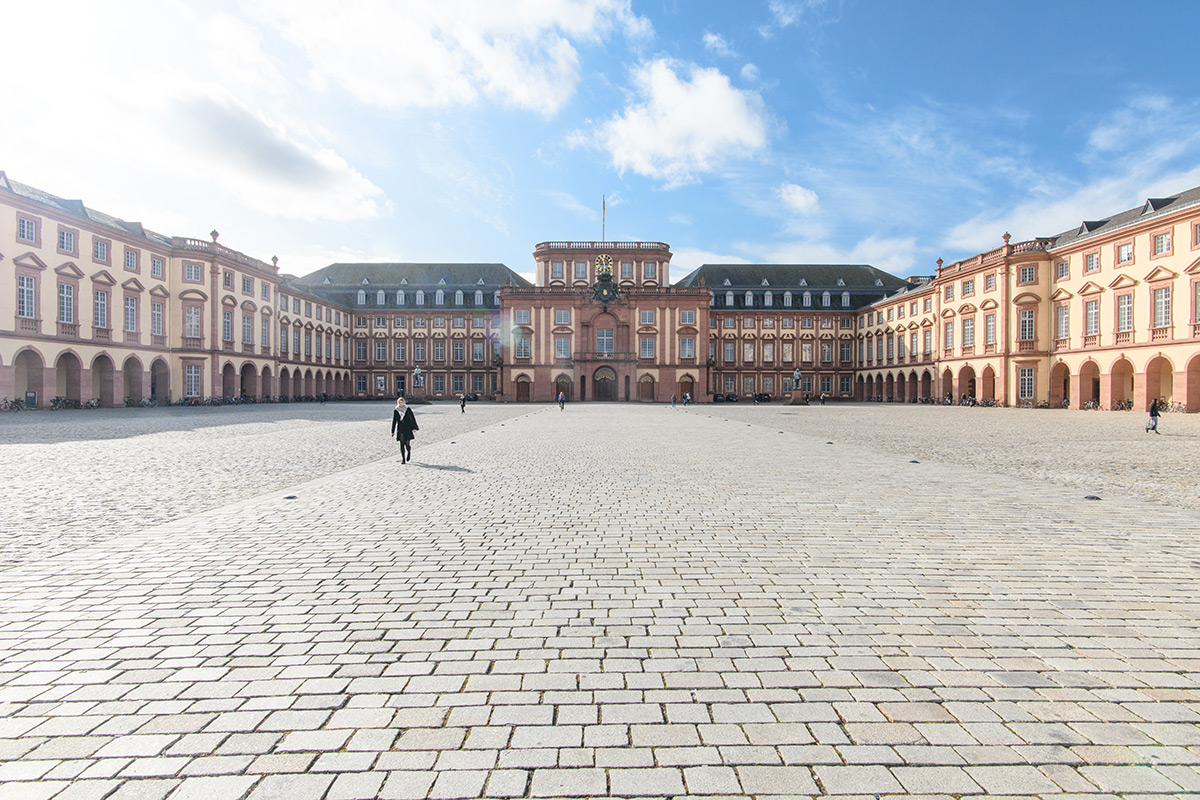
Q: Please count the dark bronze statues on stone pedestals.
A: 2